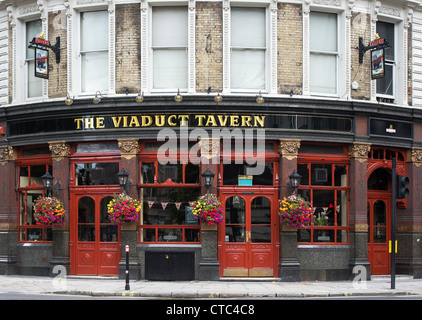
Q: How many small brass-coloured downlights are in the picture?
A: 6